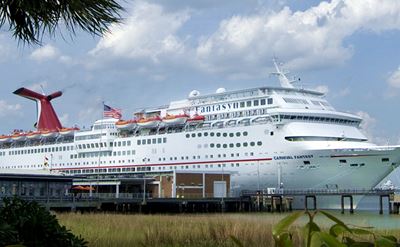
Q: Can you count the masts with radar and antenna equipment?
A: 1